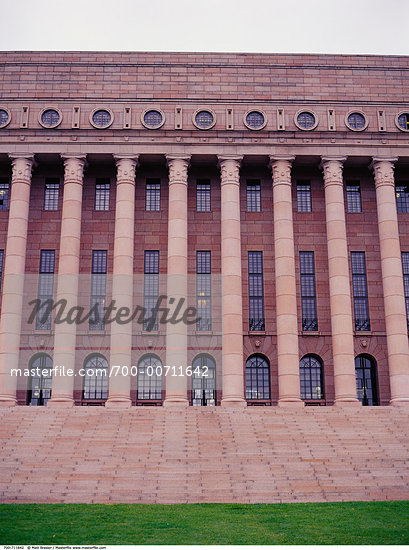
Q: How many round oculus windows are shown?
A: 9